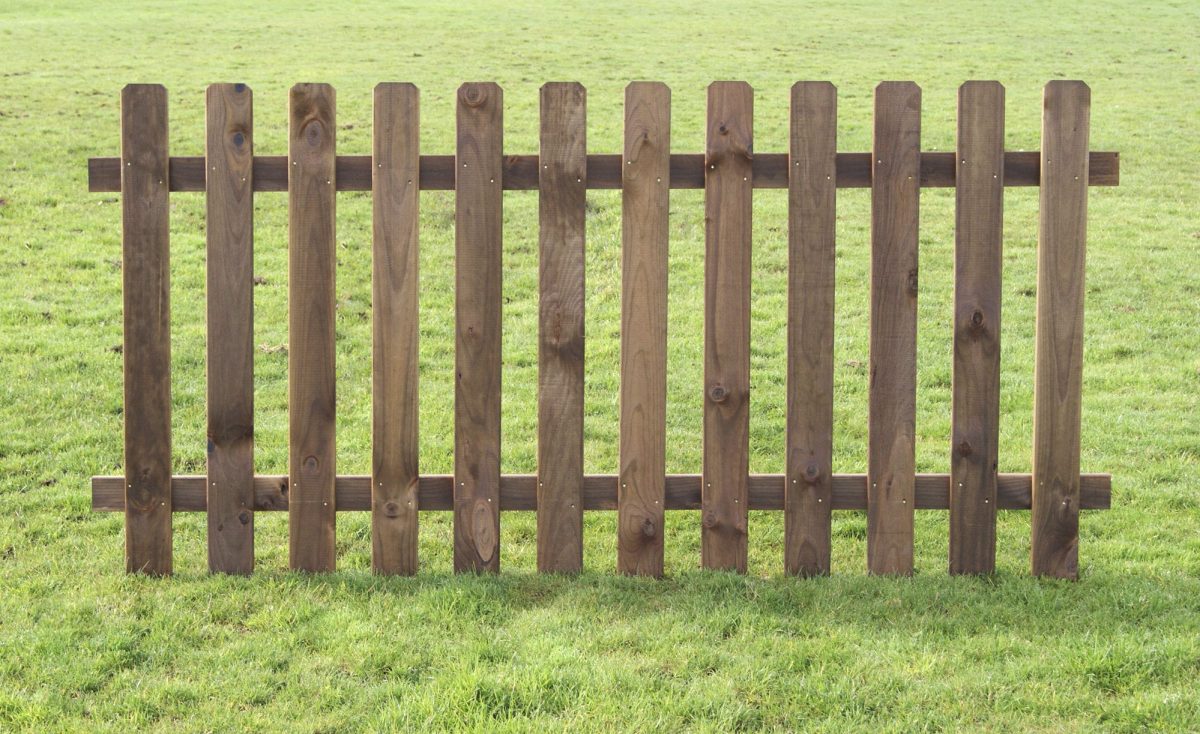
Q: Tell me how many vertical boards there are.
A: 12